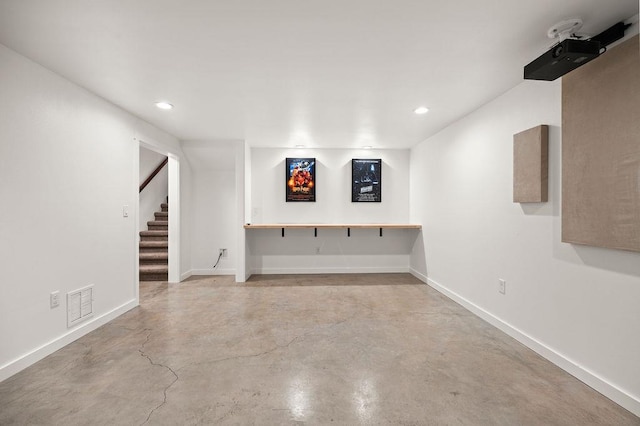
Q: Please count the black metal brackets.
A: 4